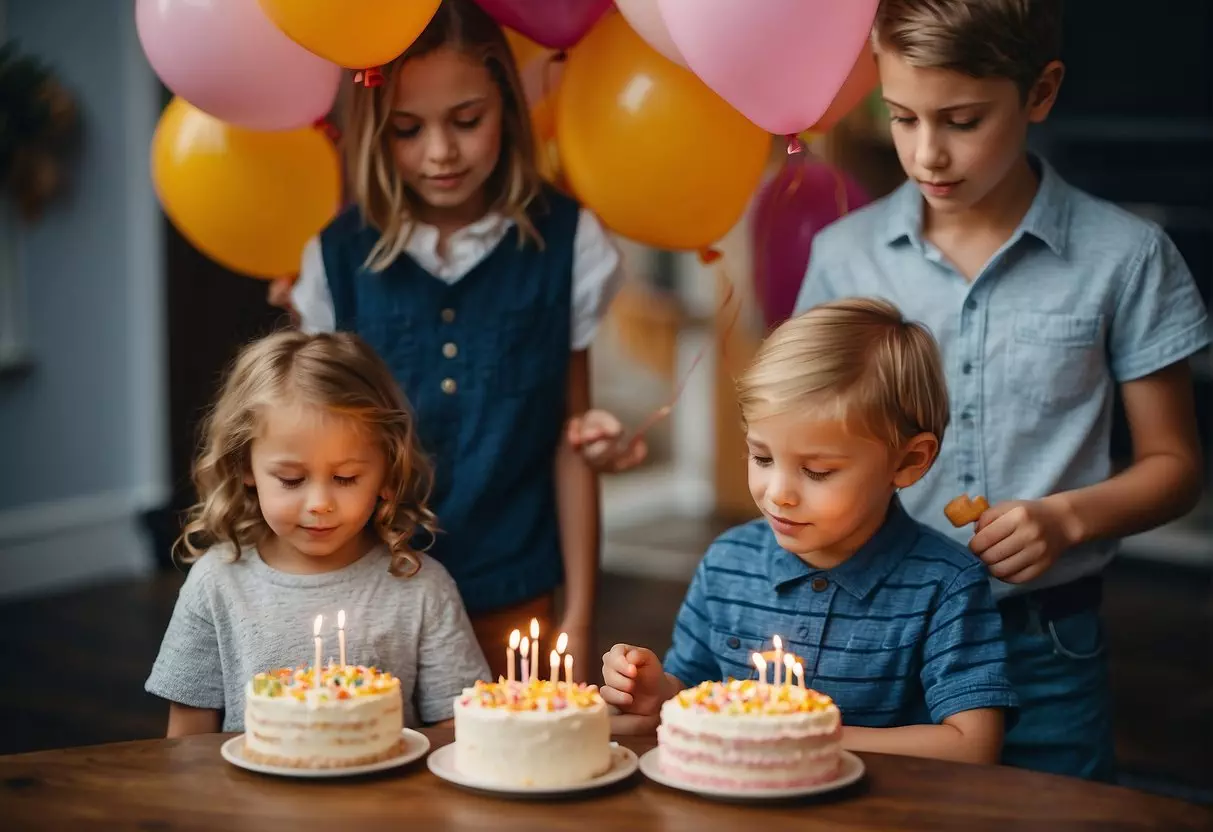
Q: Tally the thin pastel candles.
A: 11